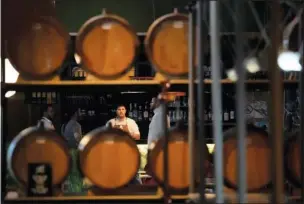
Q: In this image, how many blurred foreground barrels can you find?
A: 8